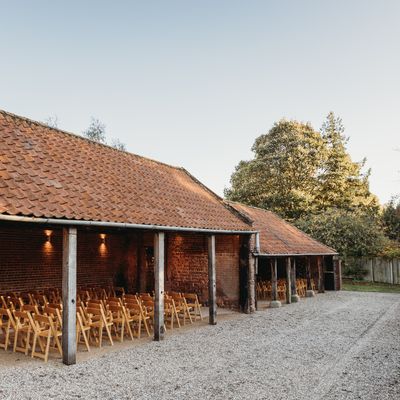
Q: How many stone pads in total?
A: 3